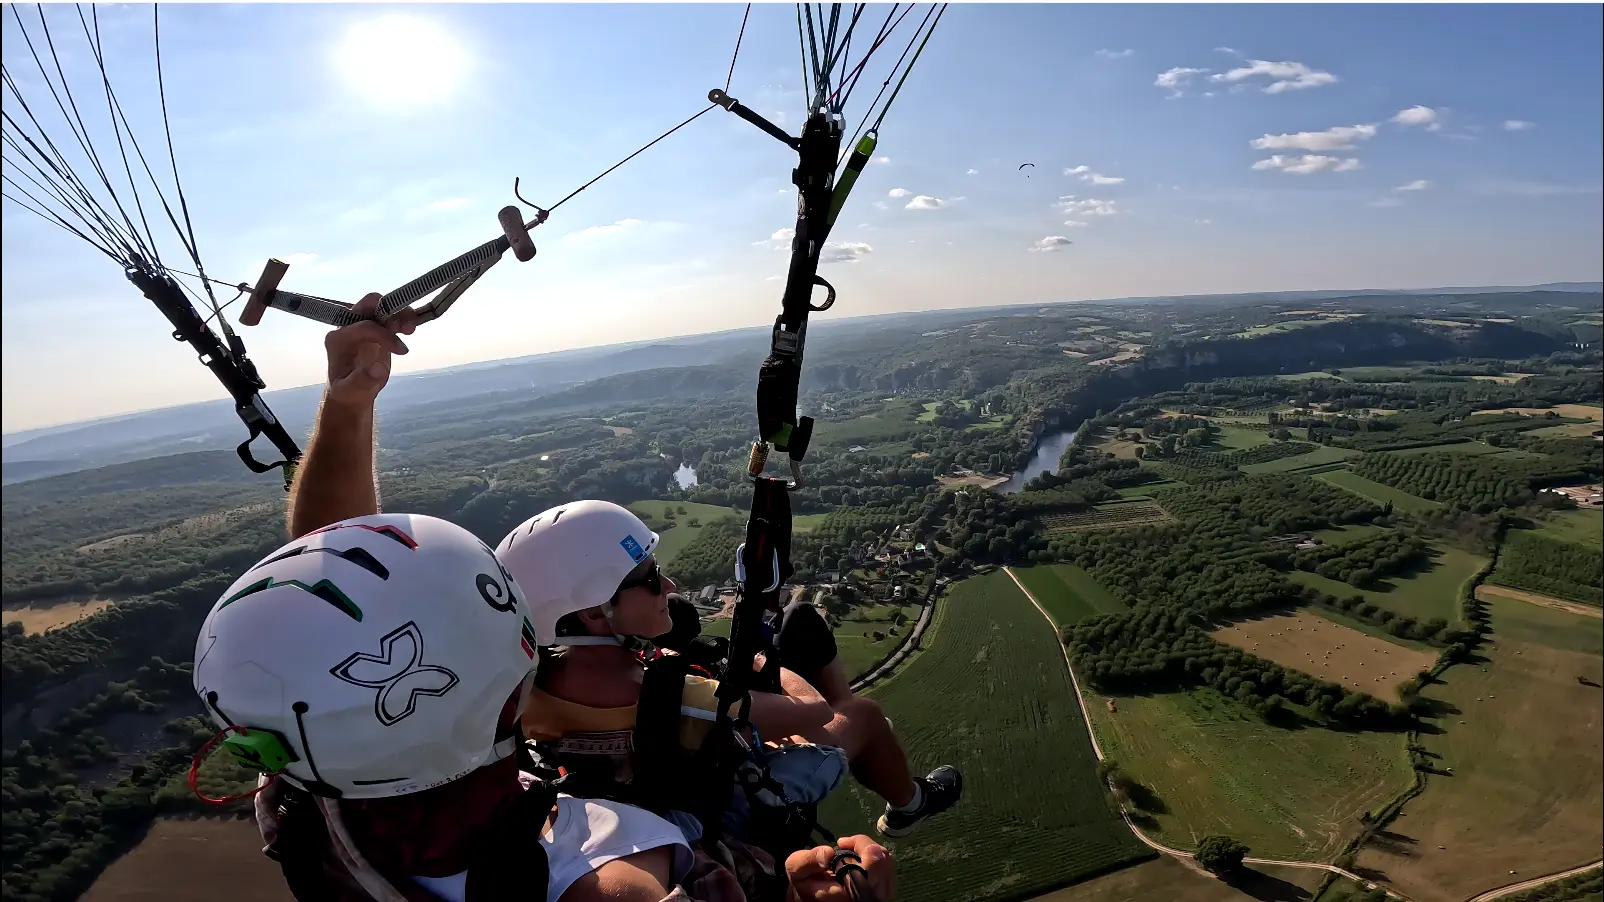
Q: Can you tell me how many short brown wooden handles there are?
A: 2